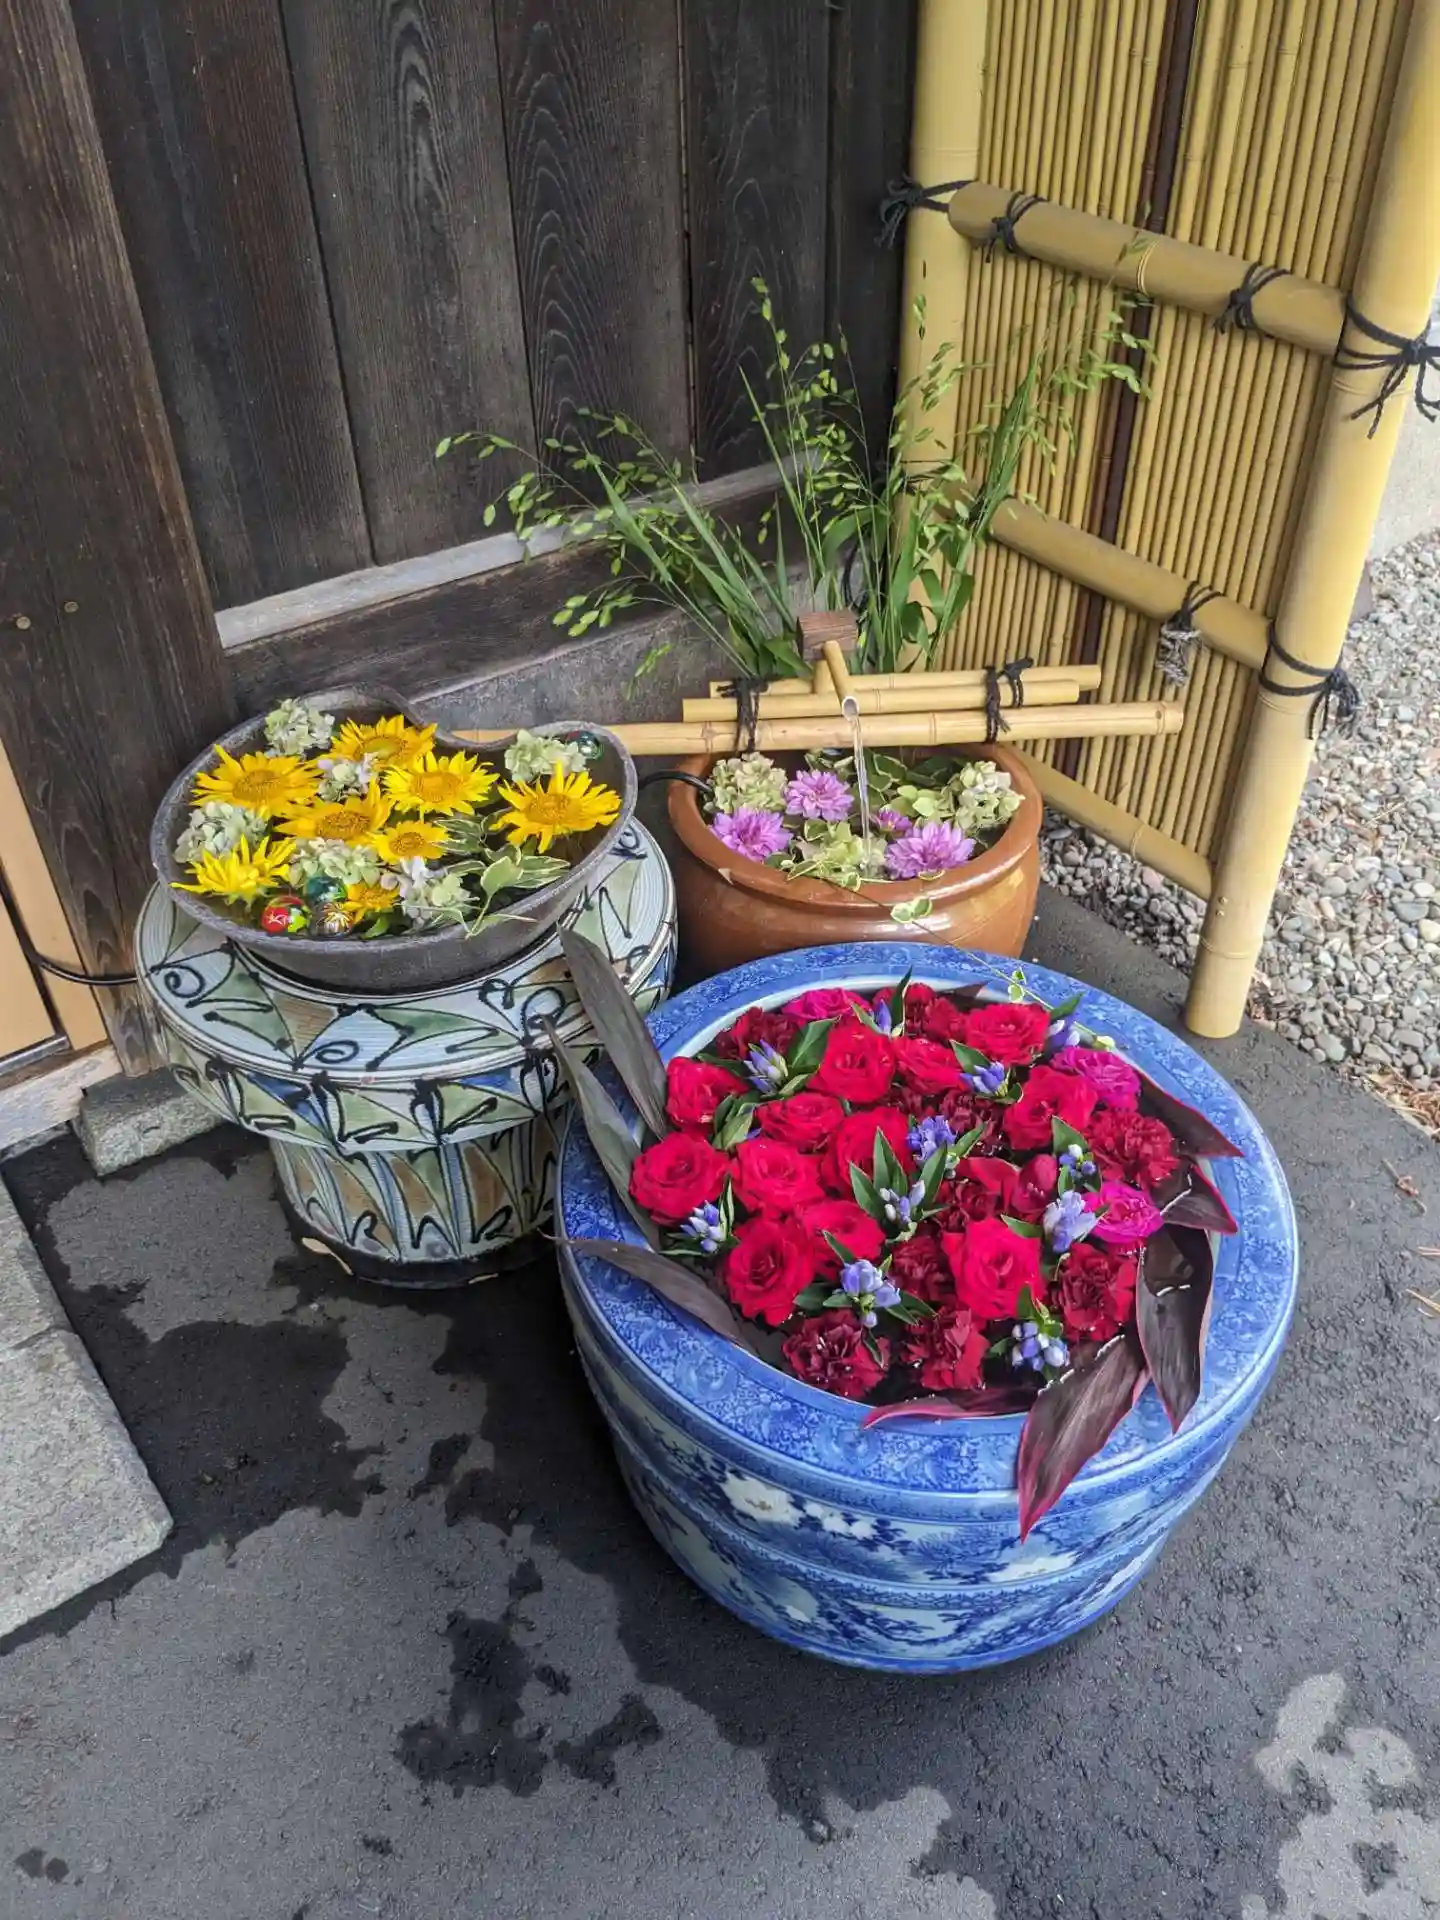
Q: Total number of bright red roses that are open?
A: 12